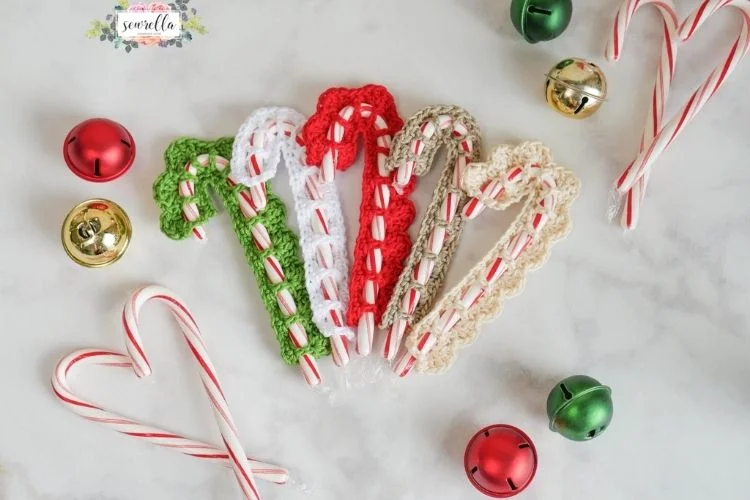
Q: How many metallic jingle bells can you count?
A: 6